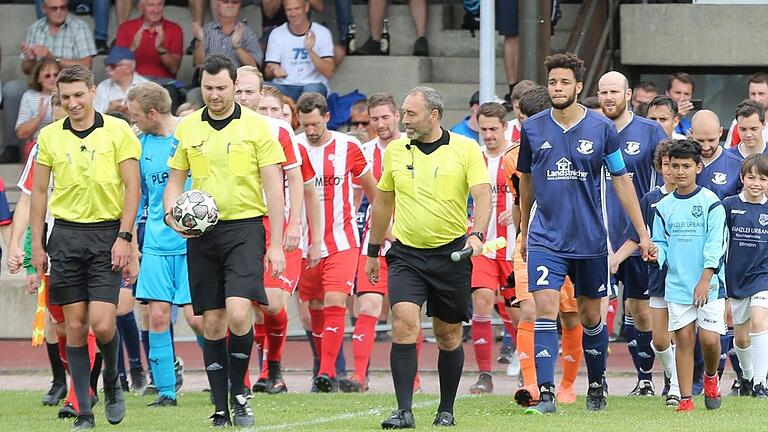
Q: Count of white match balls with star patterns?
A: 1